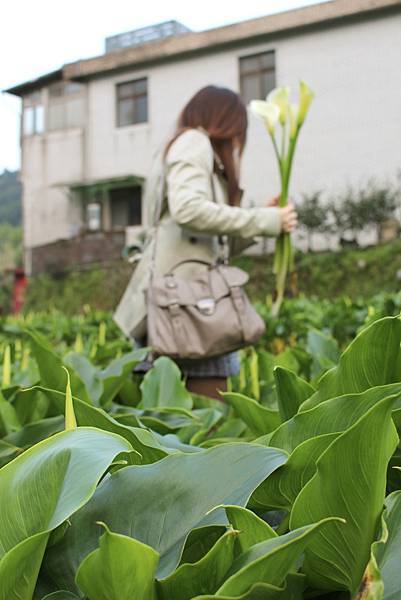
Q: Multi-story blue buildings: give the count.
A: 0